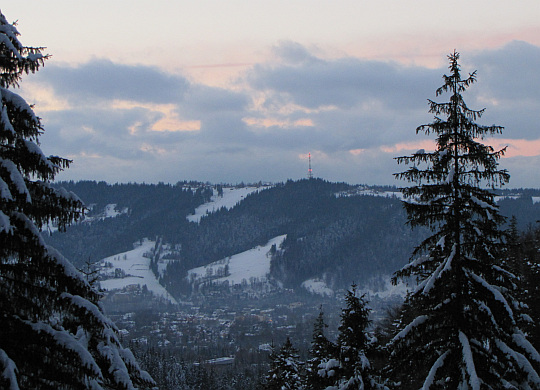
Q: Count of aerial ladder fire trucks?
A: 0